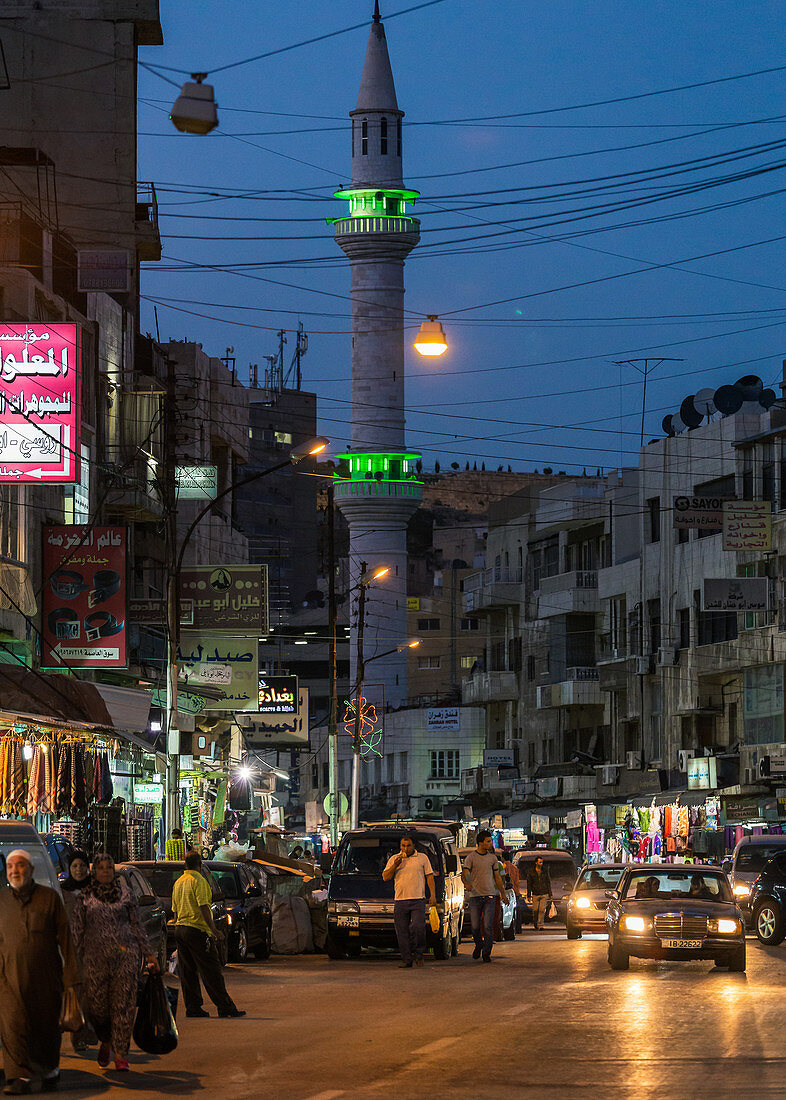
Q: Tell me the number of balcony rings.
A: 2